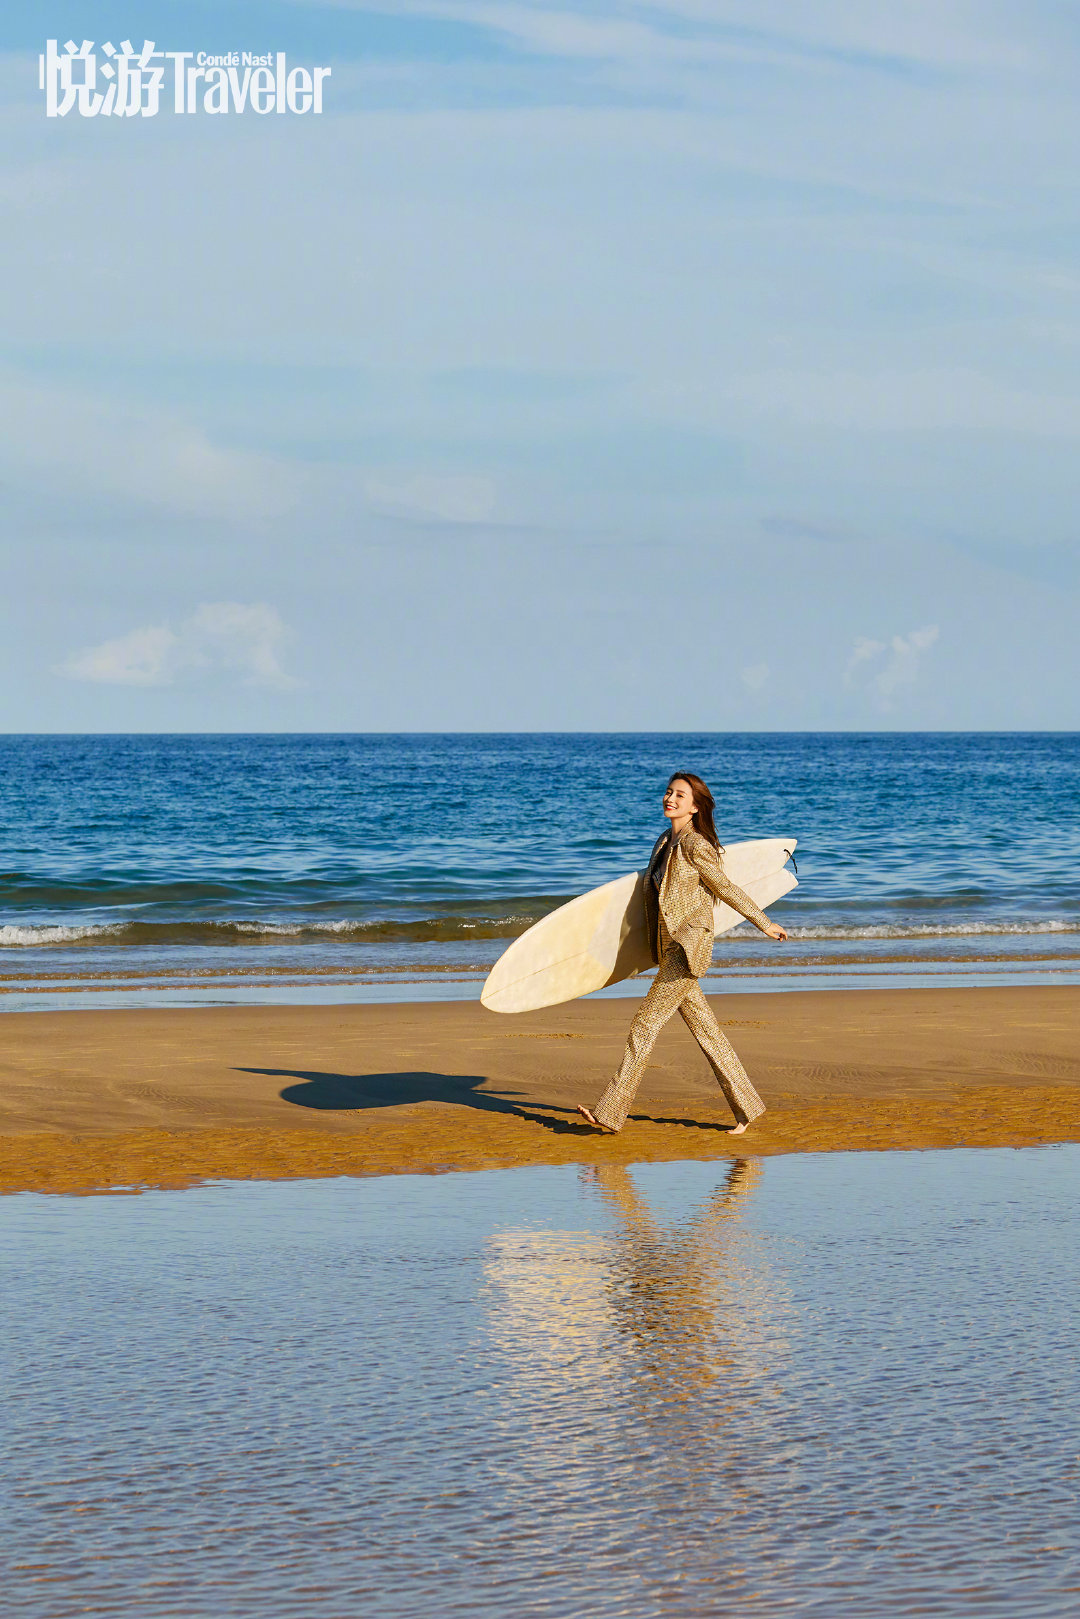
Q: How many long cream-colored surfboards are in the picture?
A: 1